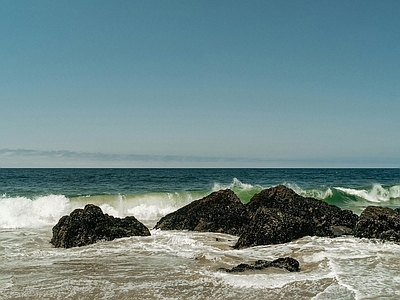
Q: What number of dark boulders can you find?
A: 5